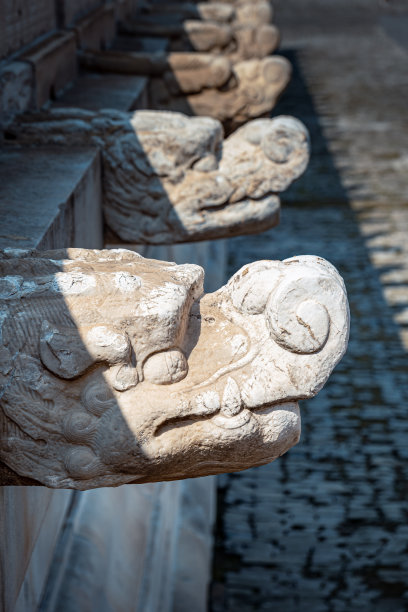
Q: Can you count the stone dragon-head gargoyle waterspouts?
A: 5